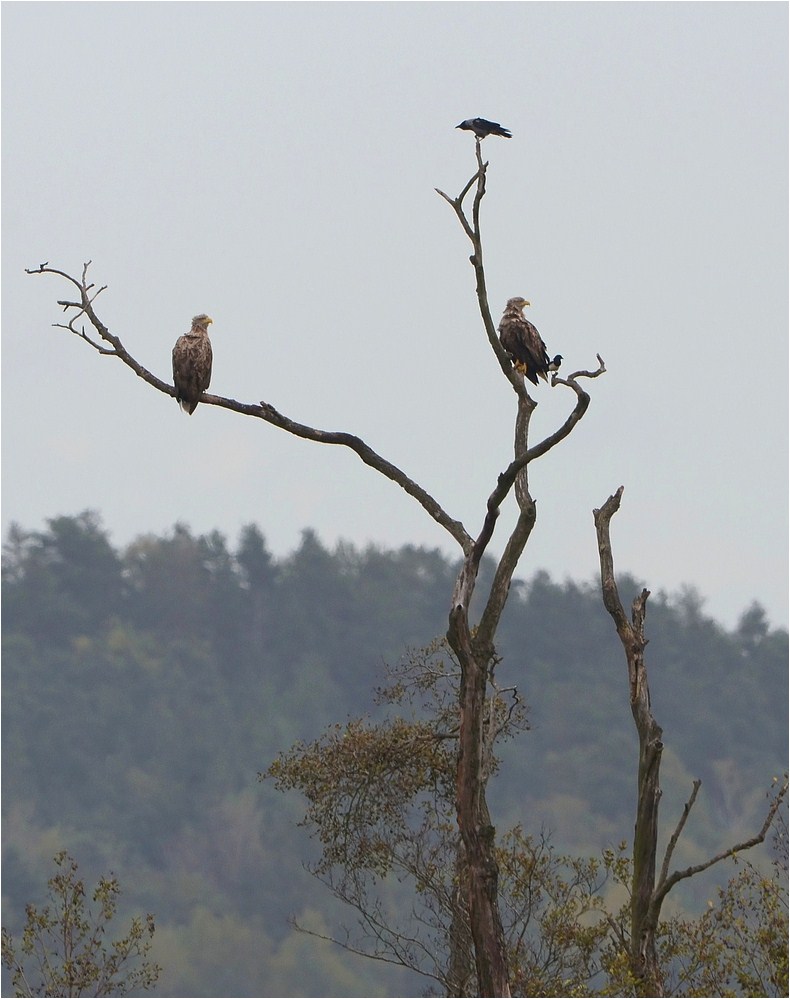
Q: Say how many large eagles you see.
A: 2